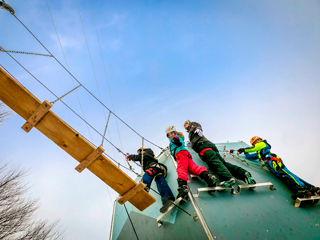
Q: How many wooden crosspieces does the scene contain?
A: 3